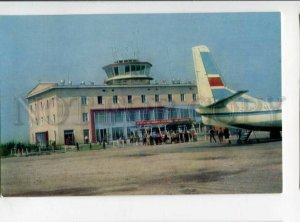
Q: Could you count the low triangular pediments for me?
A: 1